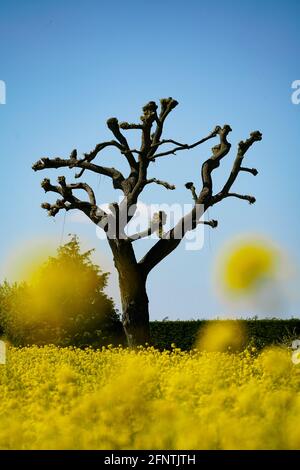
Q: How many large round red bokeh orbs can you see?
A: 0